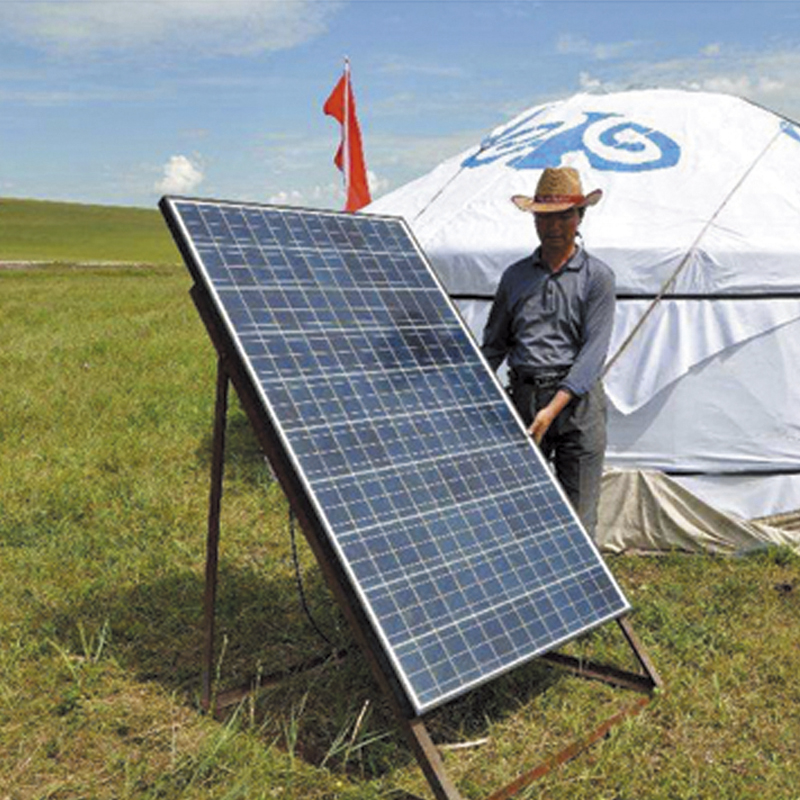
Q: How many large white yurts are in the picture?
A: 1